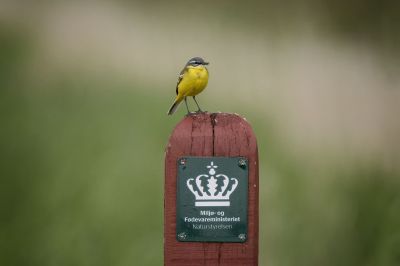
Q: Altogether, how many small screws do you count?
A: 4